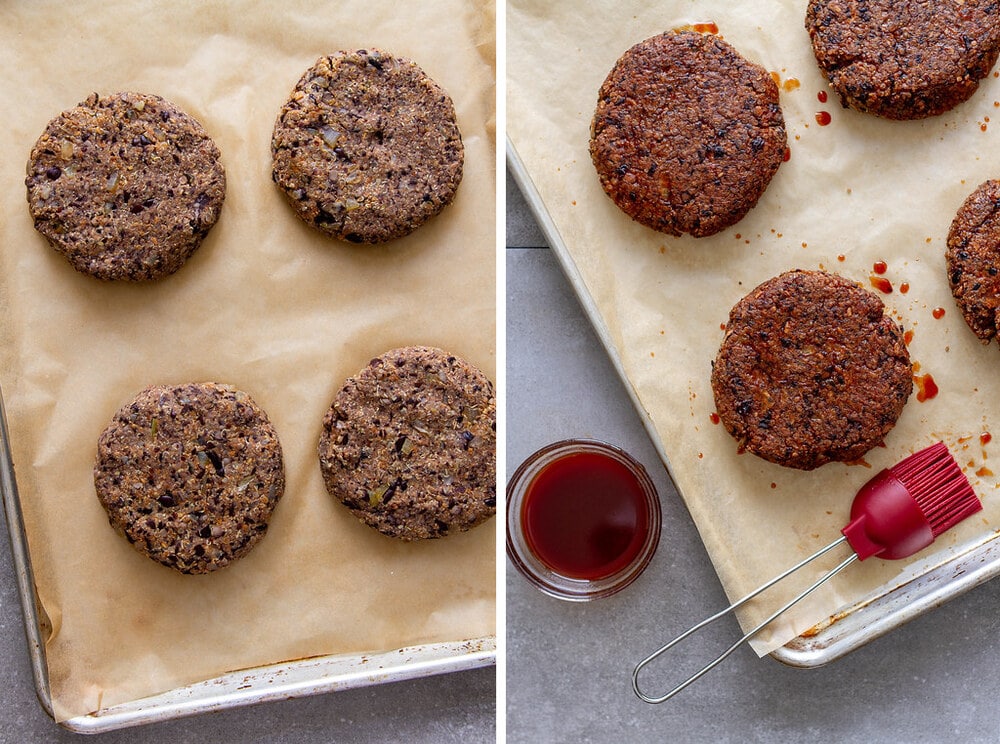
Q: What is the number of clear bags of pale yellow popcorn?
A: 0